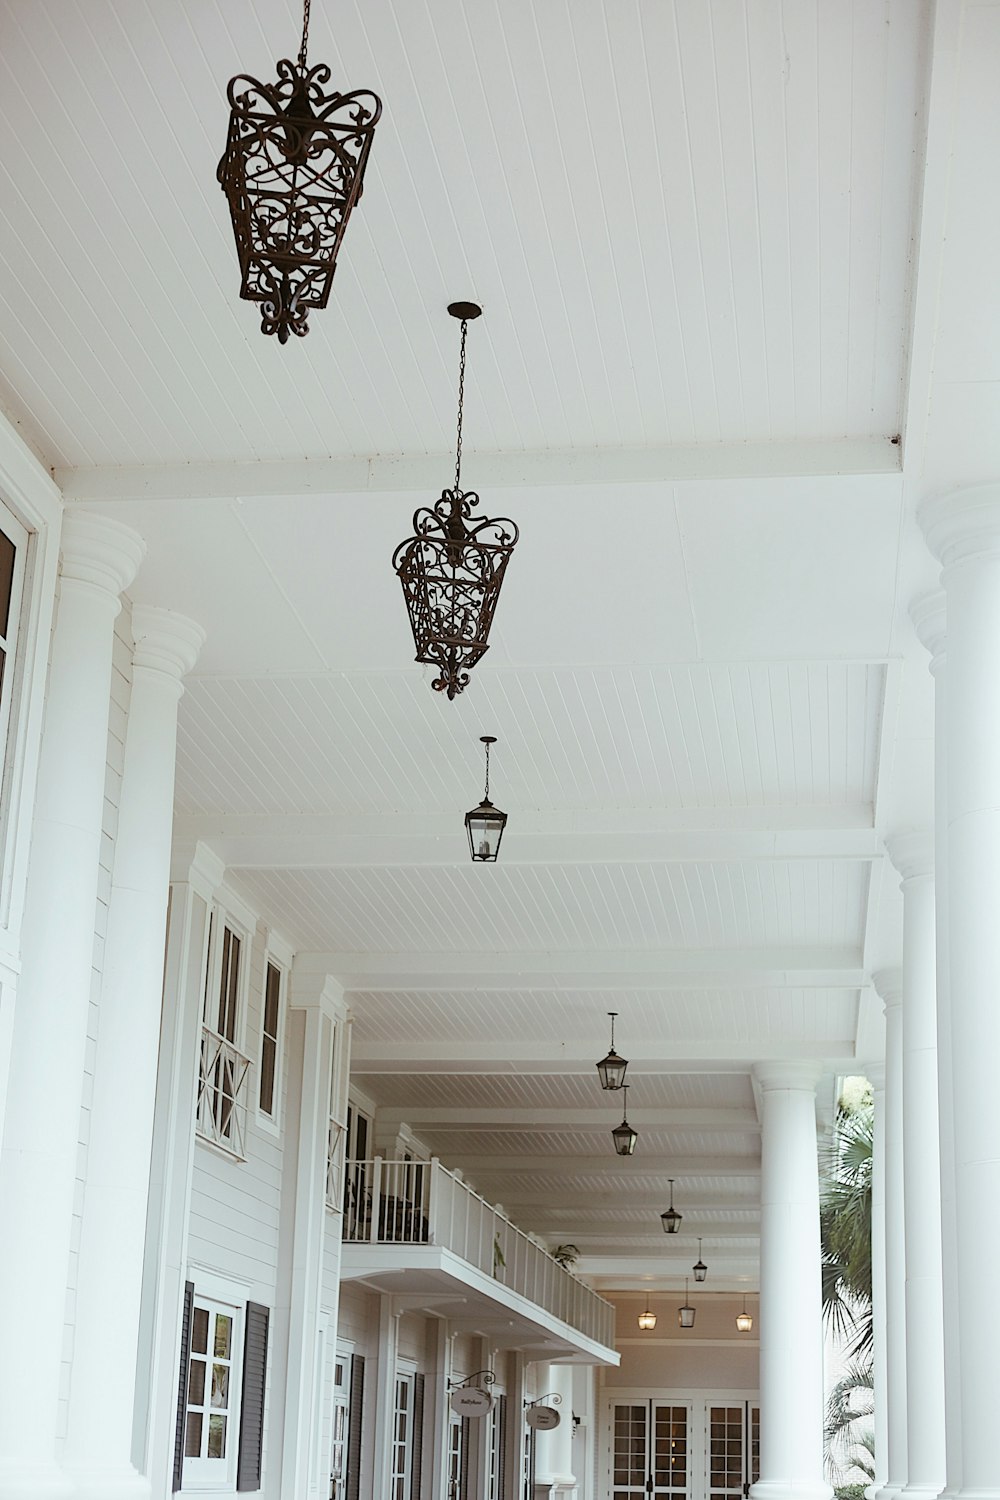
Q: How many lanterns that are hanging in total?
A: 10